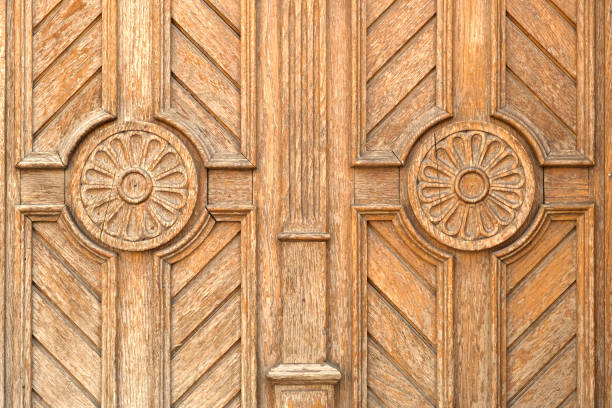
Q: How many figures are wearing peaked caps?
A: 0